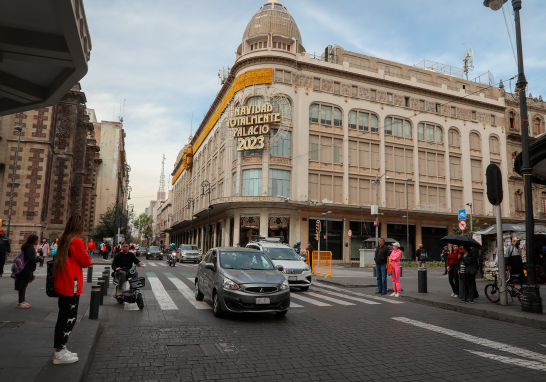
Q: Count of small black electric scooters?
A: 1